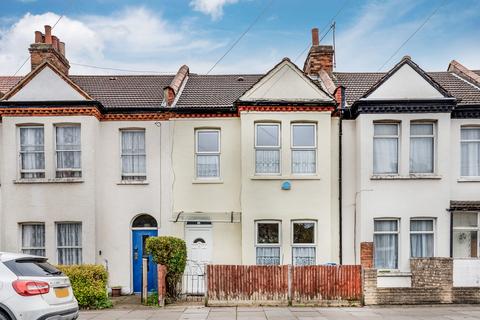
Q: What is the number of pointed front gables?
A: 3